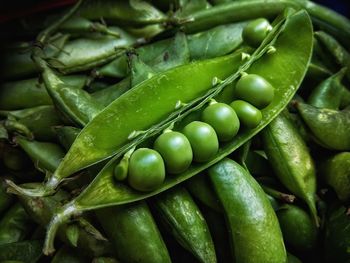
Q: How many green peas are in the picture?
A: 7